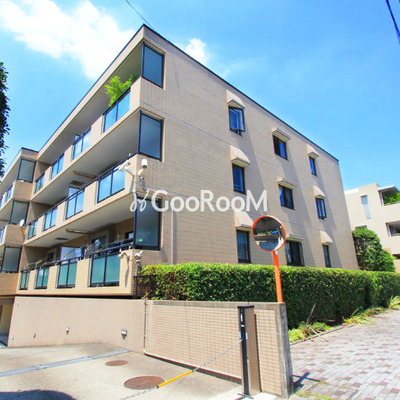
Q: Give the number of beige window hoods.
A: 9